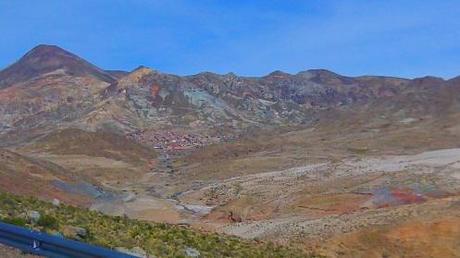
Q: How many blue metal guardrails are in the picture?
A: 1